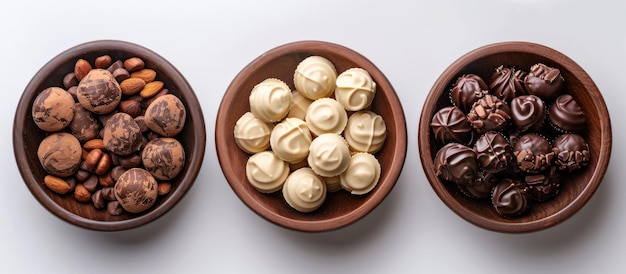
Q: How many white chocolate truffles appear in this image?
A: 13